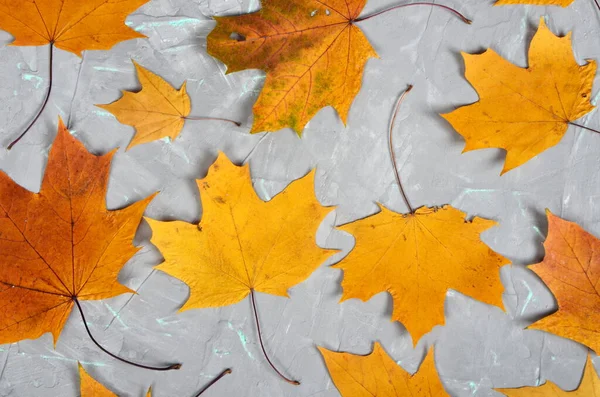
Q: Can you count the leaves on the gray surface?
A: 12